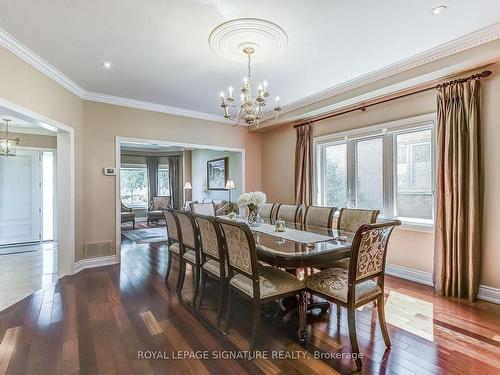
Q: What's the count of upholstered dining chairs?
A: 10